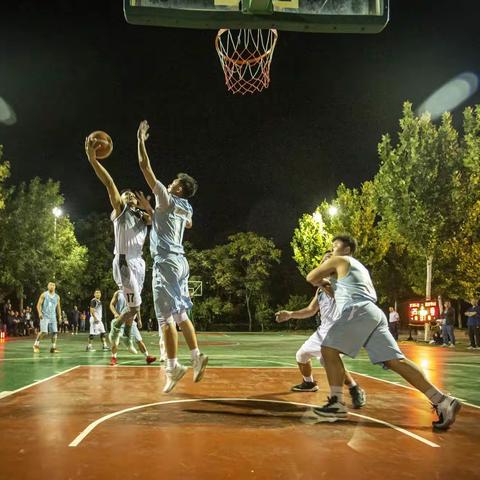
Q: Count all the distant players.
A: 3